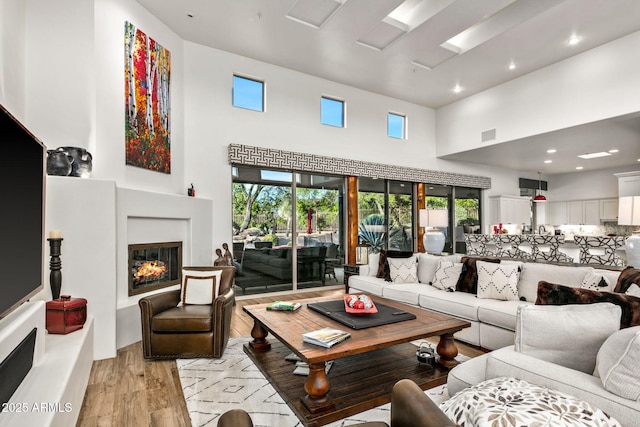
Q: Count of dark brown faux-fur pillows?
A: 4